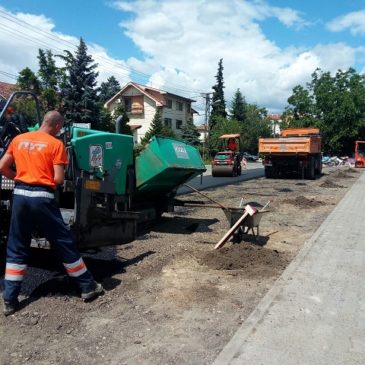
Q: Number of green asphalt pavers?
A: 1